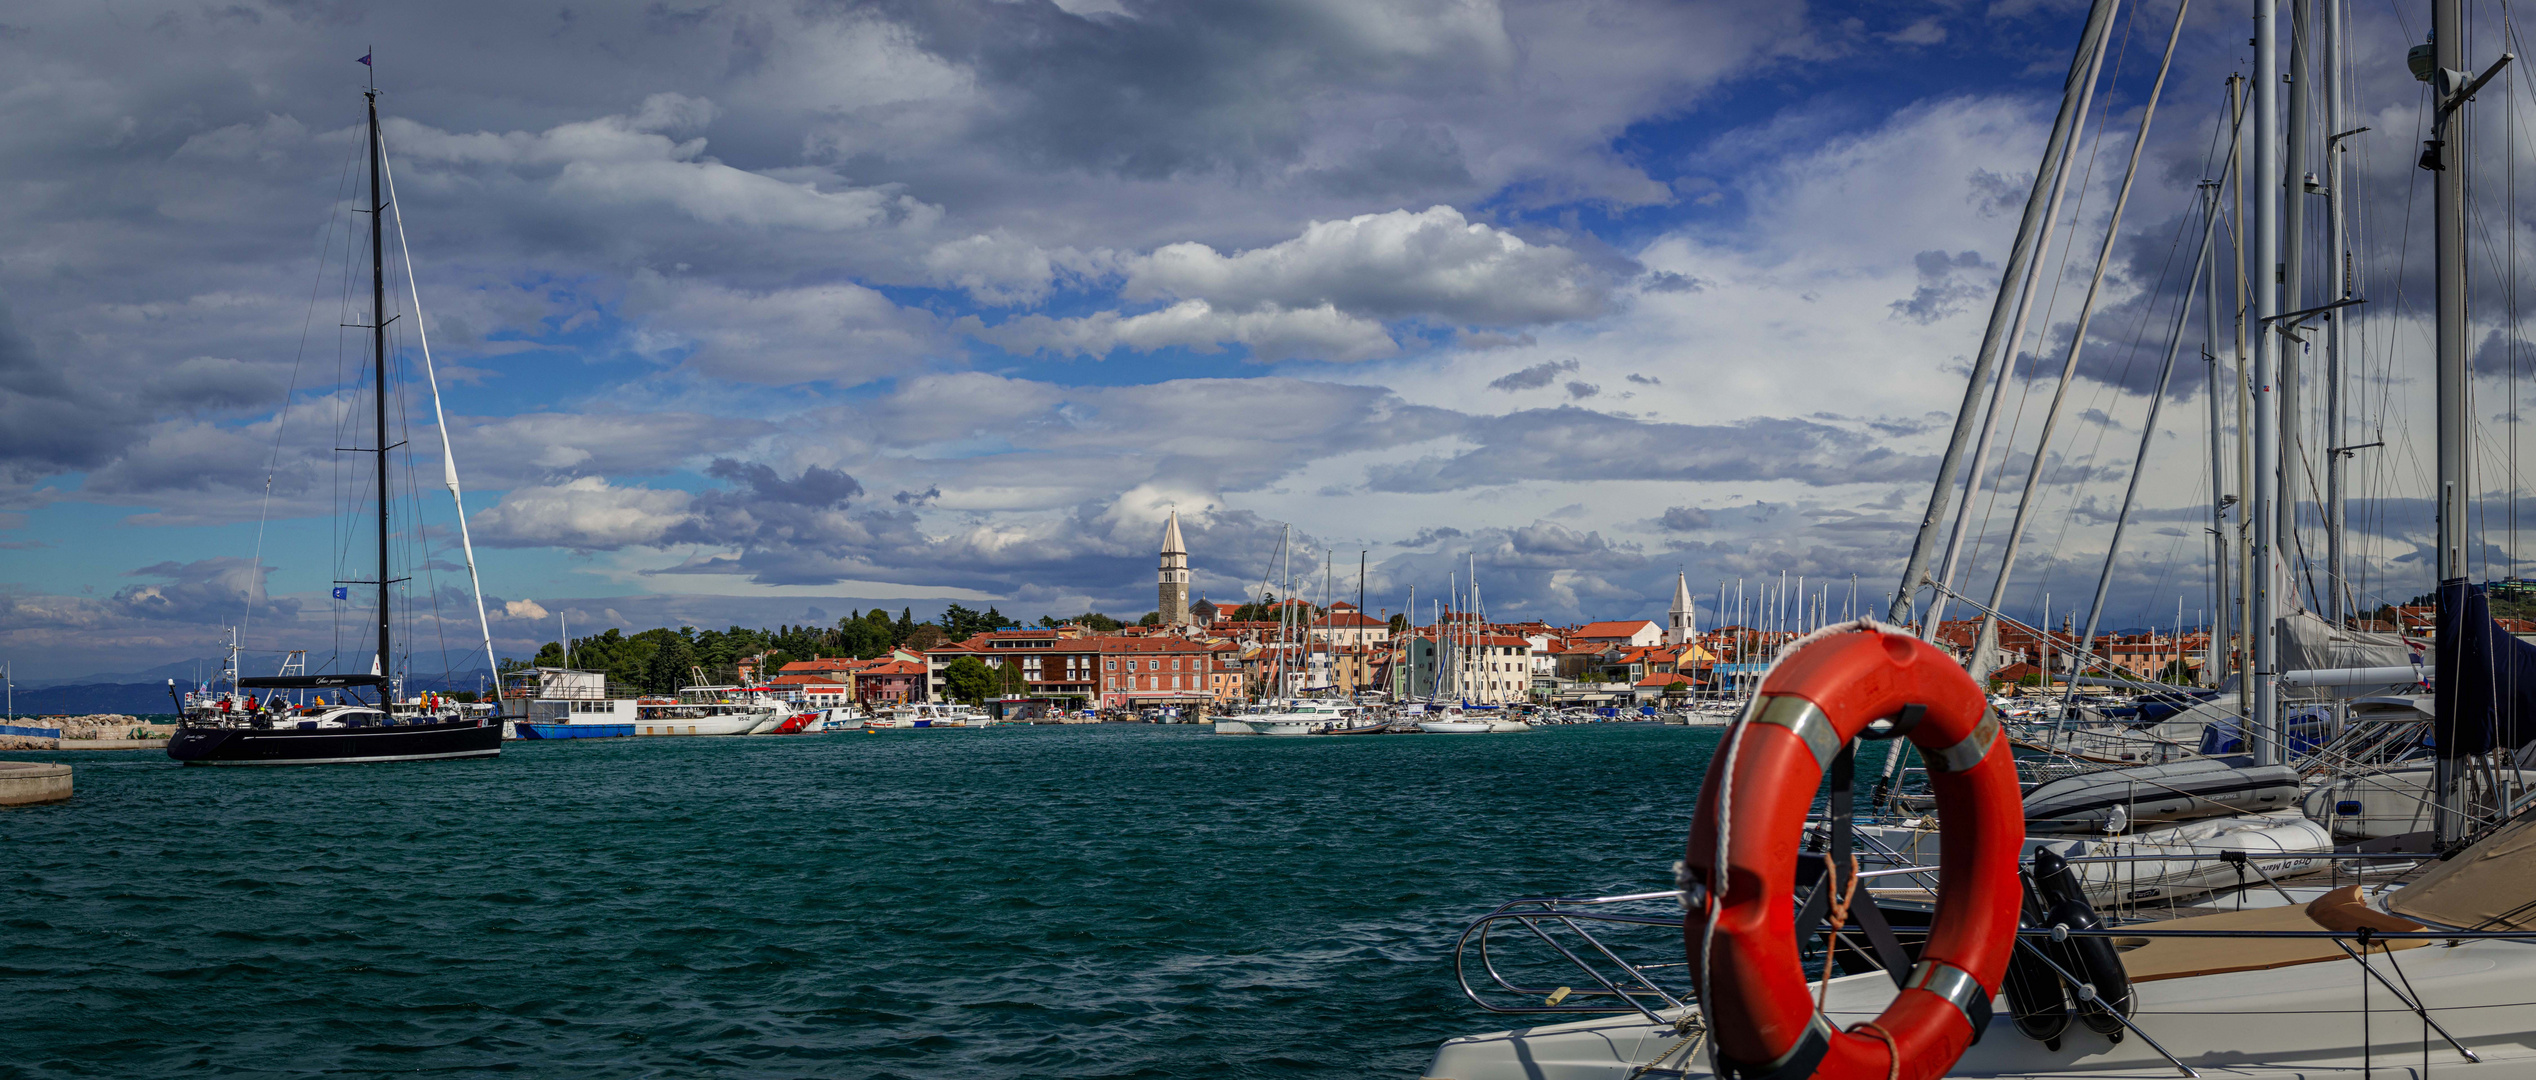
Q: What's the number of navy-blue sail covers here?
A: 1